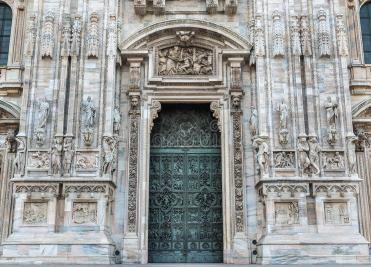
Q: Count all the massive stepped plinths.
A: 2